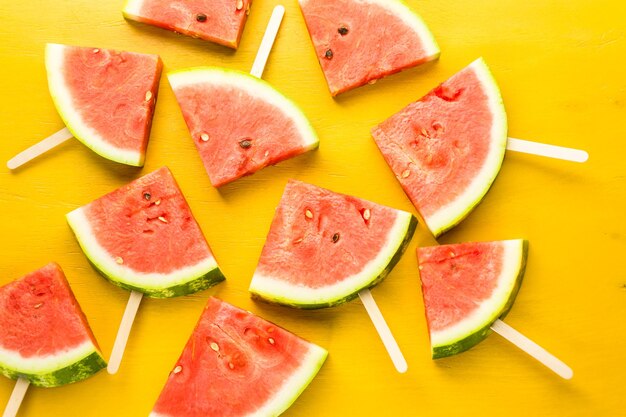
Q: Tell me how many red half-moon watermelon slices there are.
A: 10